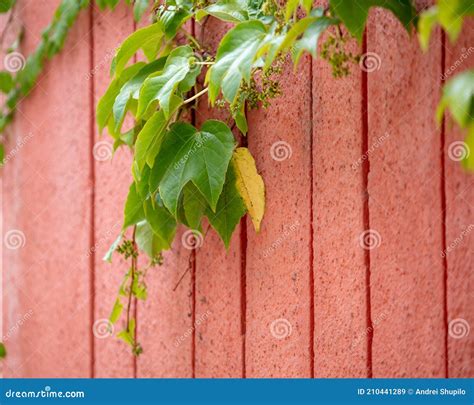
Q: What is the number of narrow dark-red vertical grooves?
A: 7